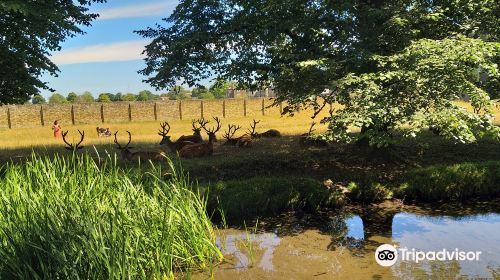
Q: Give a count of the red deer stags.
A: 8